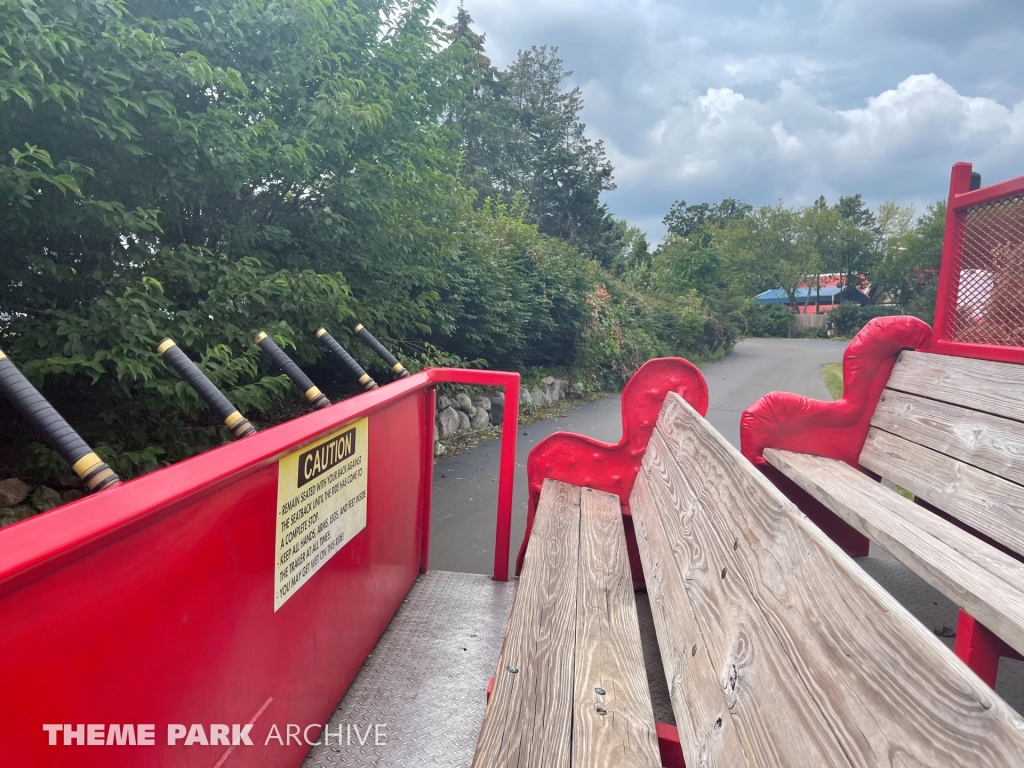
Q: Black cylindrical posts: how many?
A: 5